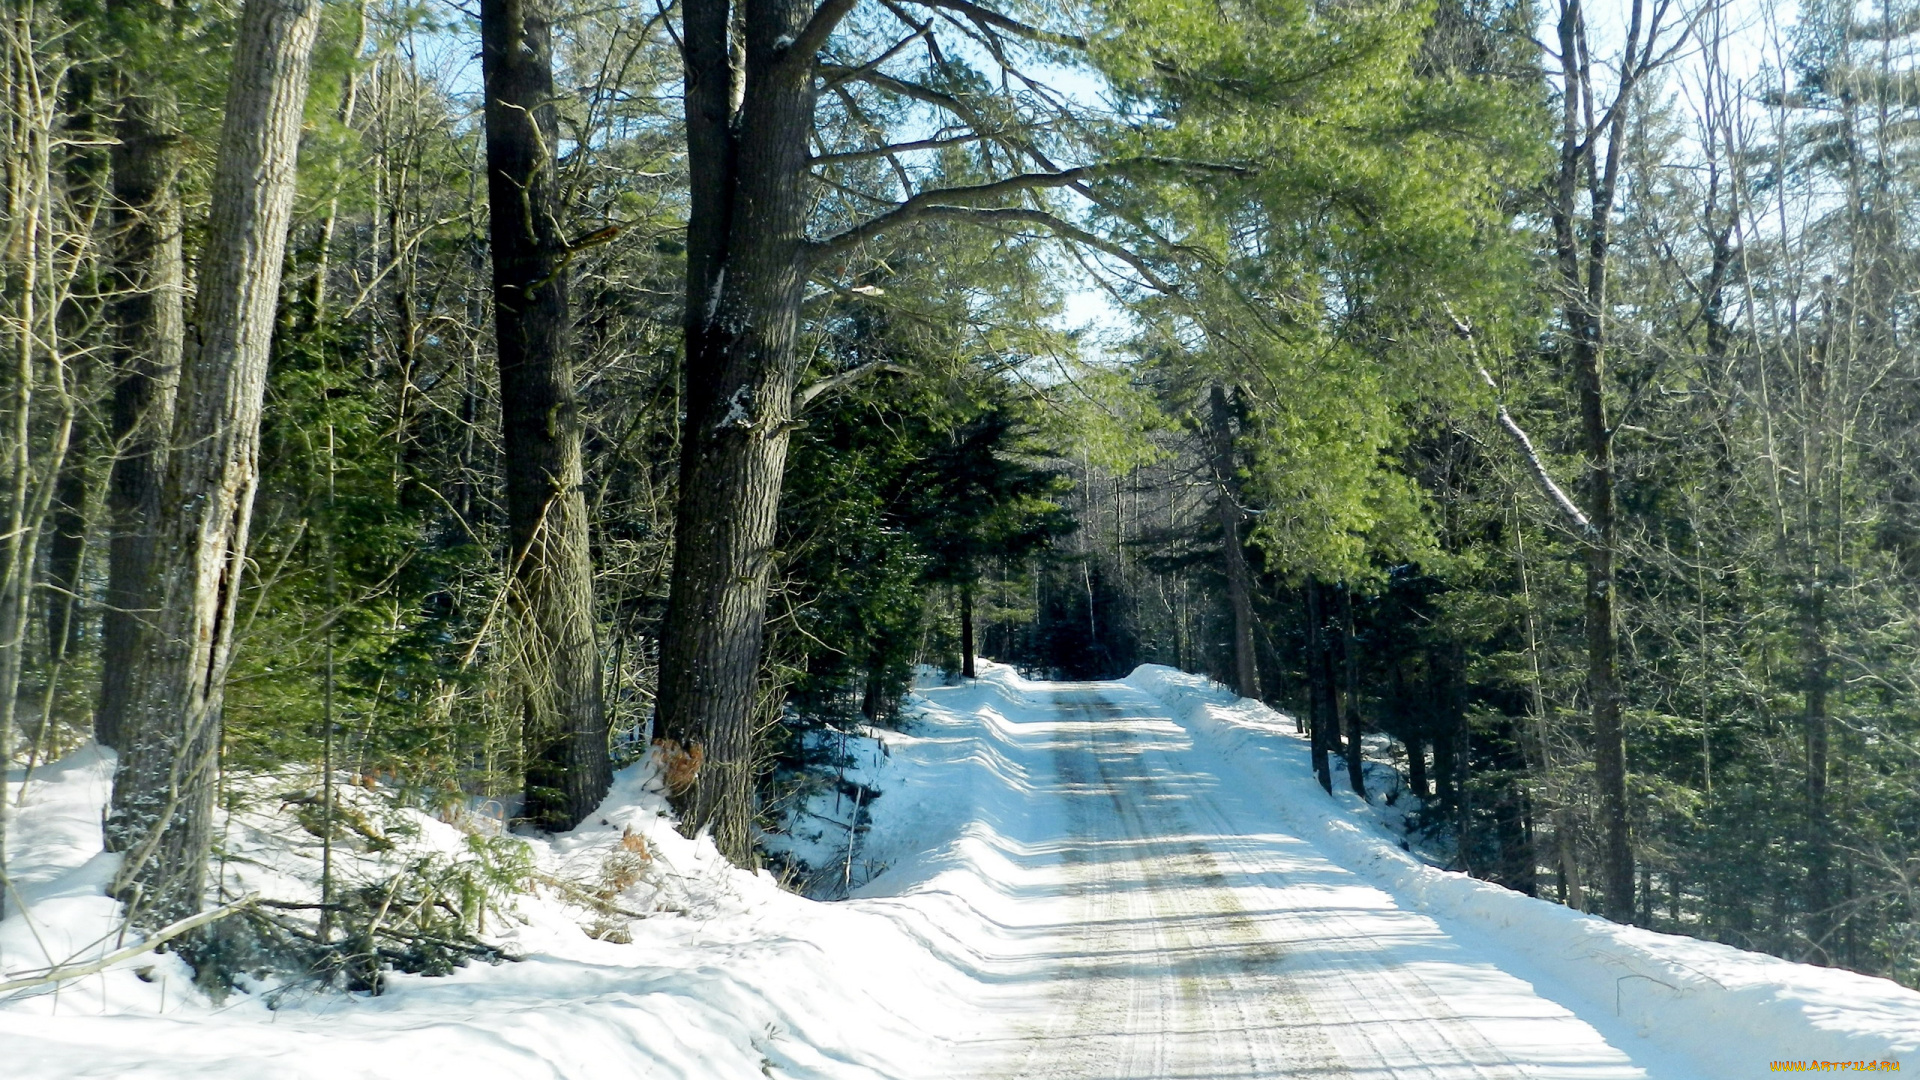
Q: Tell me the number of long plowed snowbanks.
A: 2